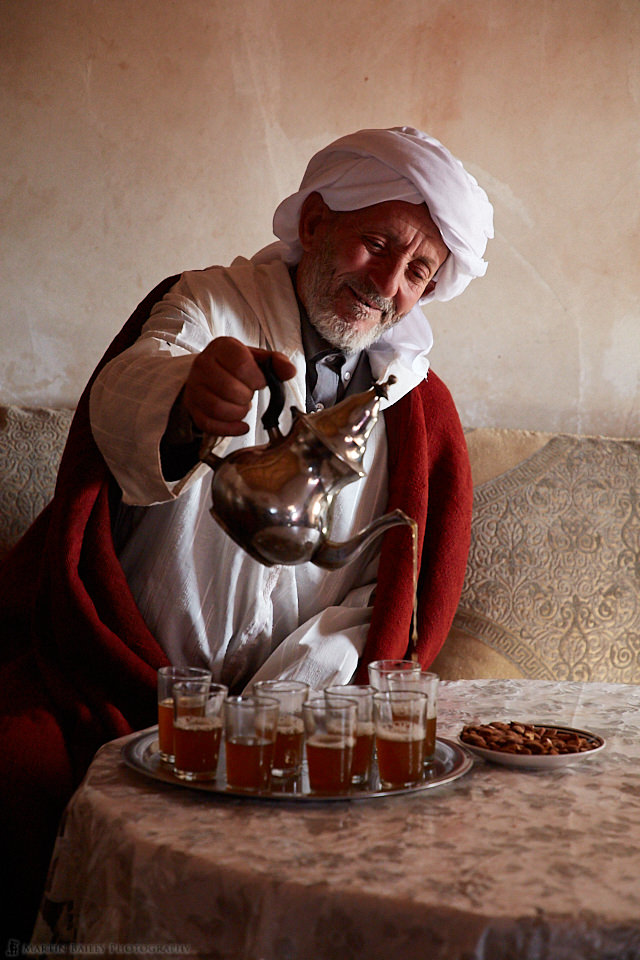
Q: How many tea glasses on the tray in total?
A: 9